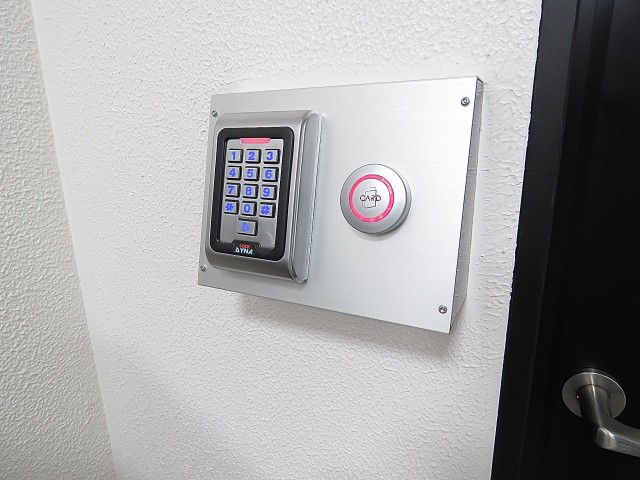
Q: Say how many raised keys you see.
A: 13